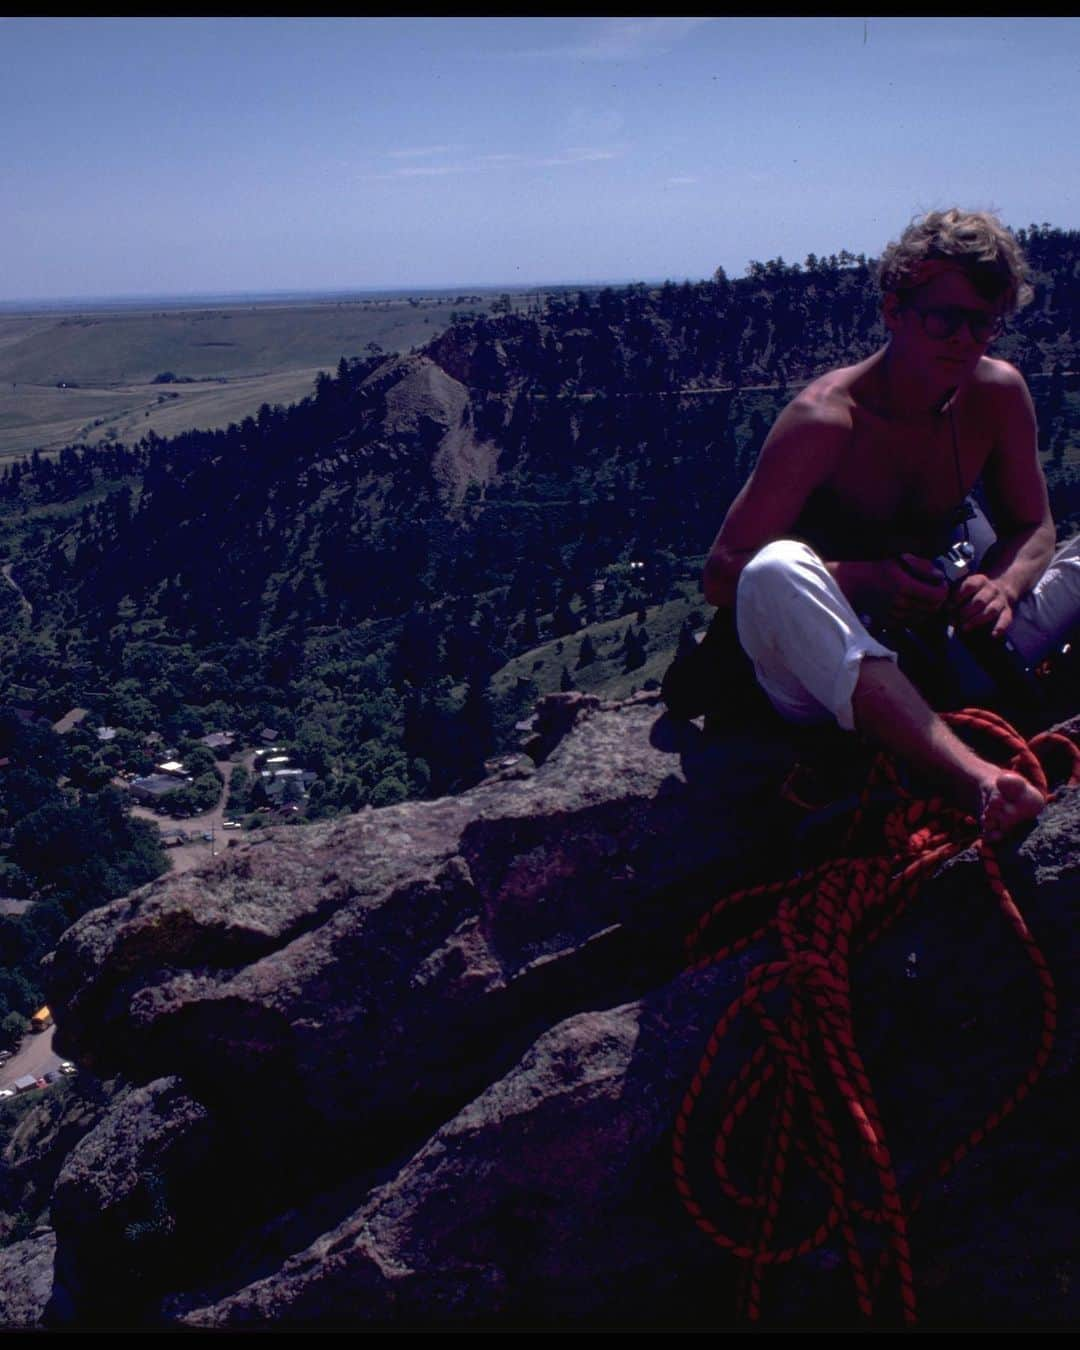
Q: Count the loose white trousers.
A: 1